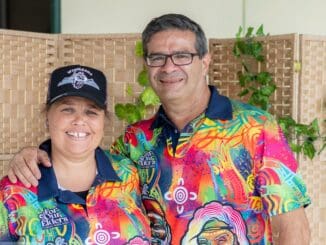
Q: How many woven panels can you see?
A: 4